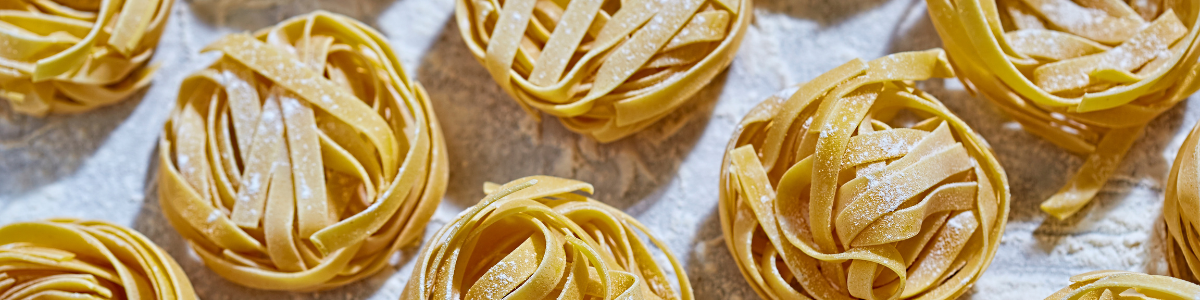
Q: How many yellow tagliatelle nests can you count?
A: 9